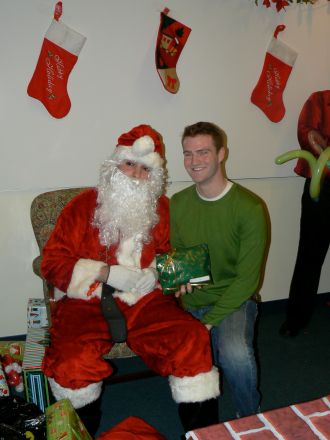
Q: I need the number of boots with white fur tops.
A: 2